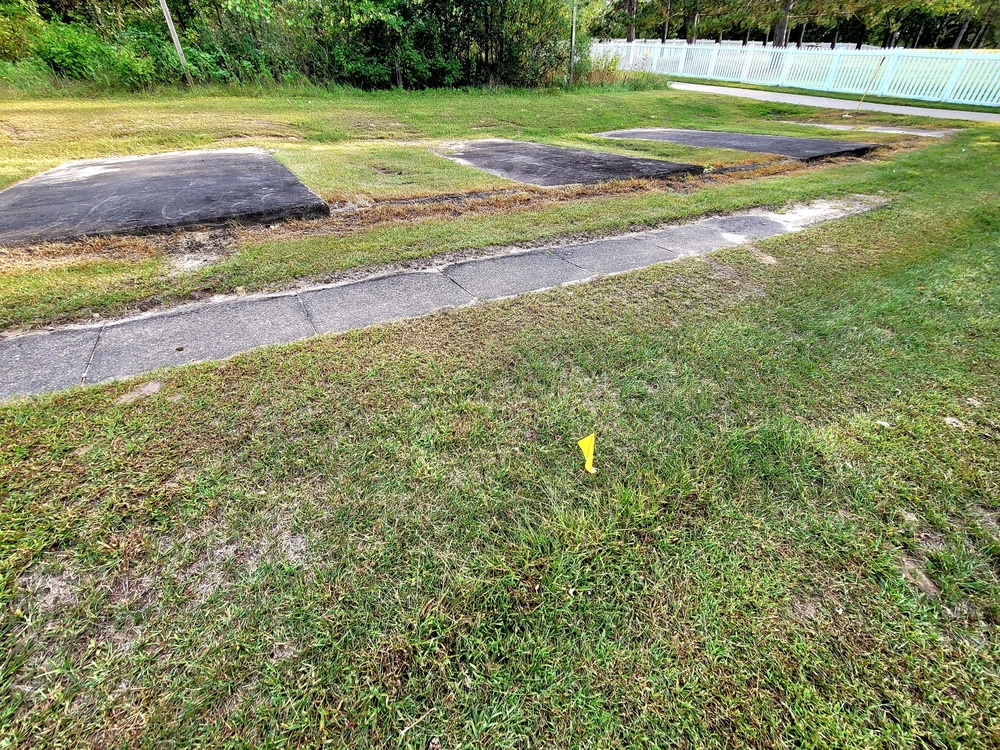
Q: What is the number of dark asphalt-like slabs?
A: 3